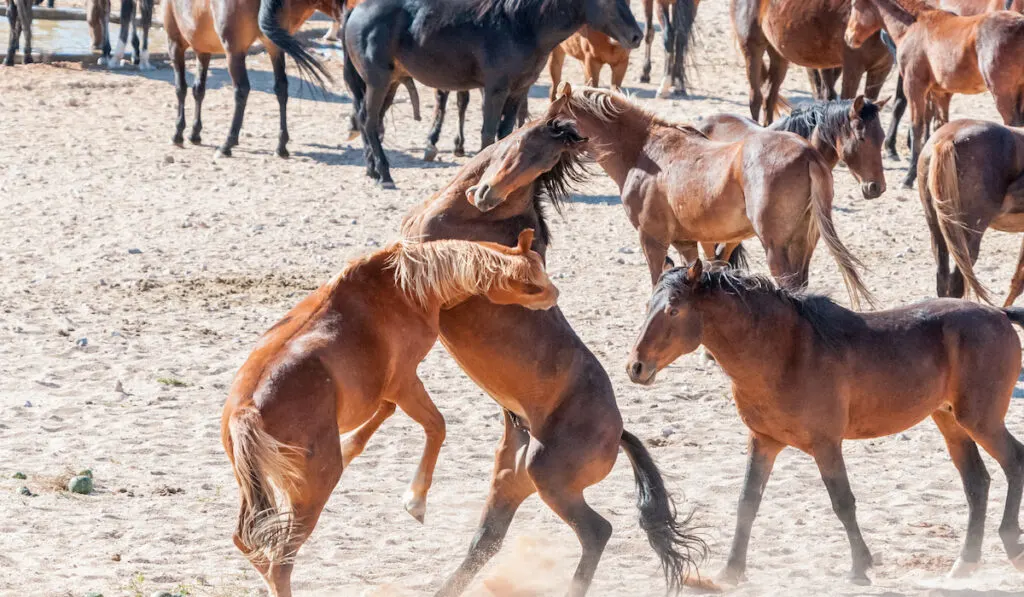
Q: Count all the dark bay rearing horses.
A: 1